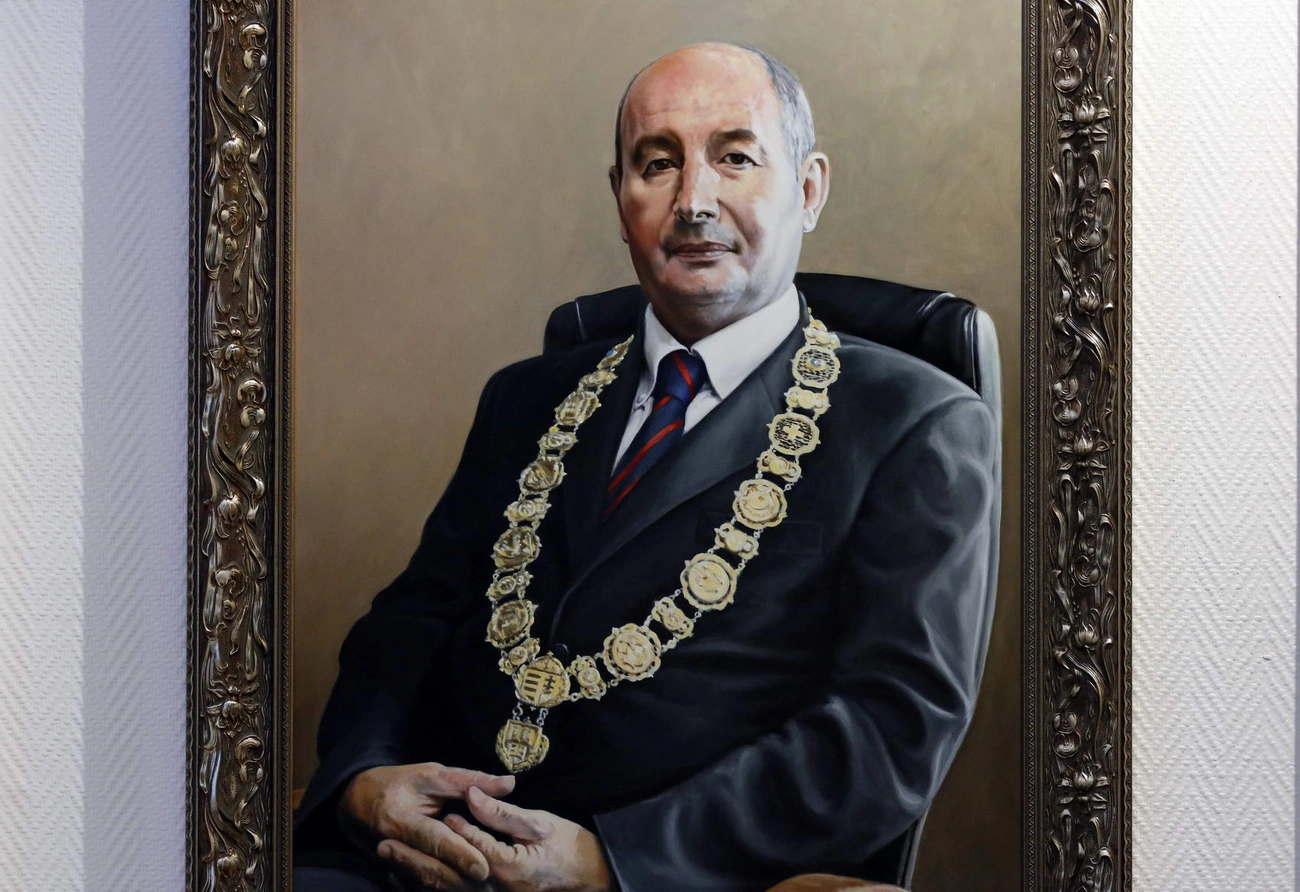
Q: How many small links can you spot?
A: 11